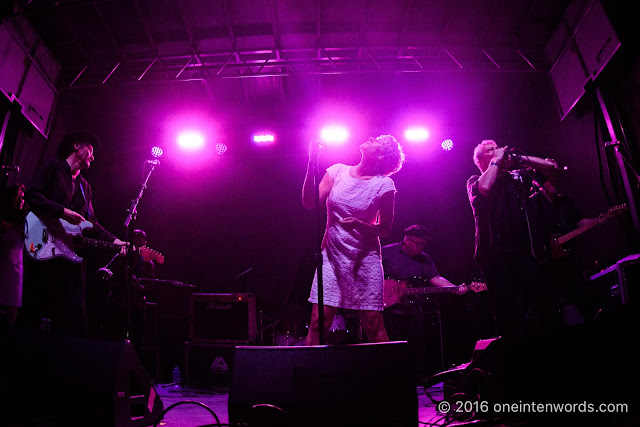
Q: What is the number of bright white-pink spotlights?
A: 4